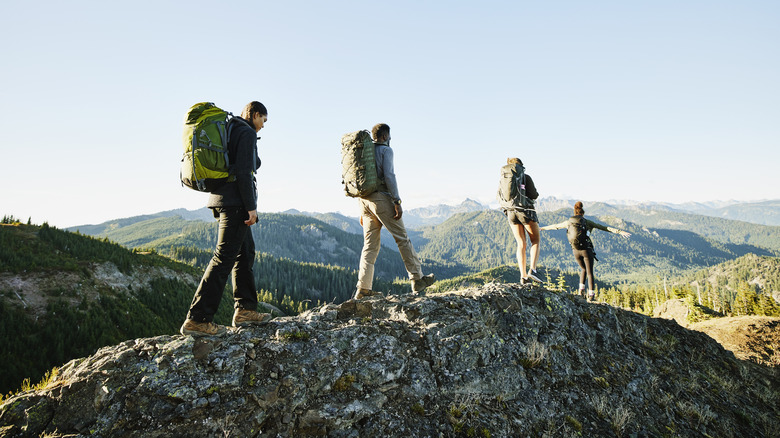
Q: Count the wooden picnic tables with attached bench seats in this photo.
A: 0